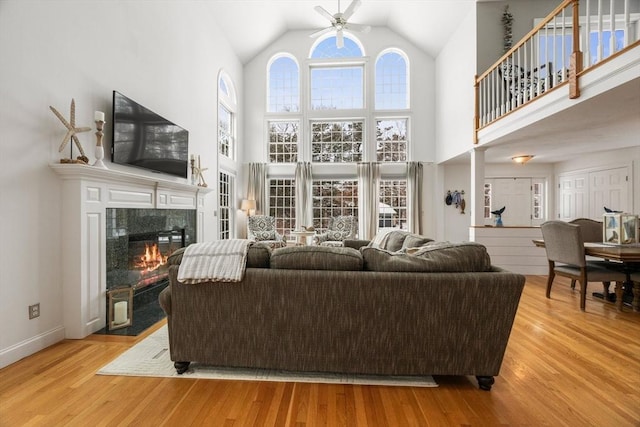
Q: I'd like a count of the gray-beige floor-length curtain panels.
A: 4